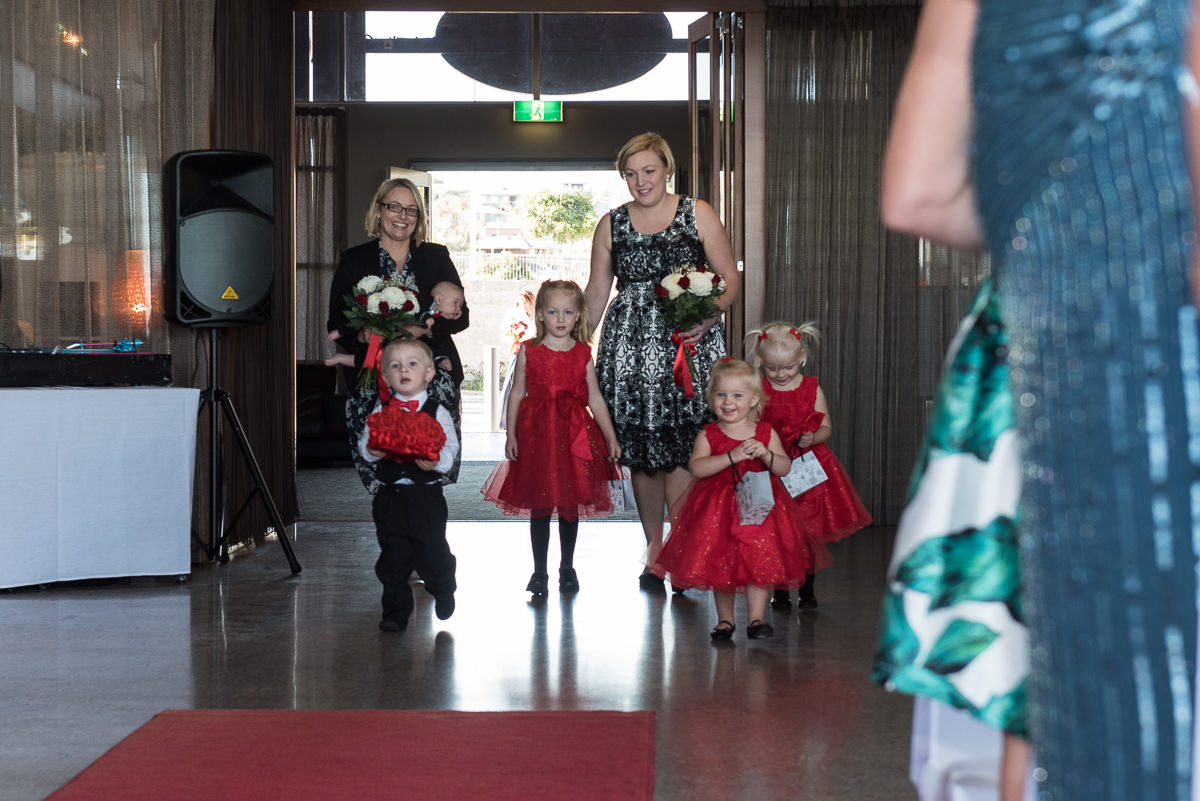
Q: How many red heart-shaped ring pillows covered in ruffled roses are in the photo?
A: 1